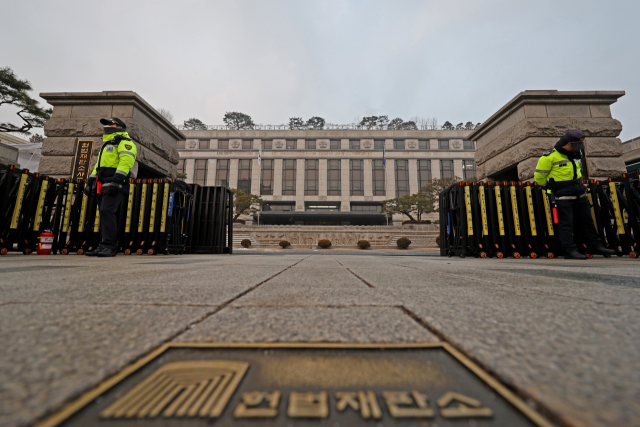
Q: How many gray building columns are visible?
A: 13